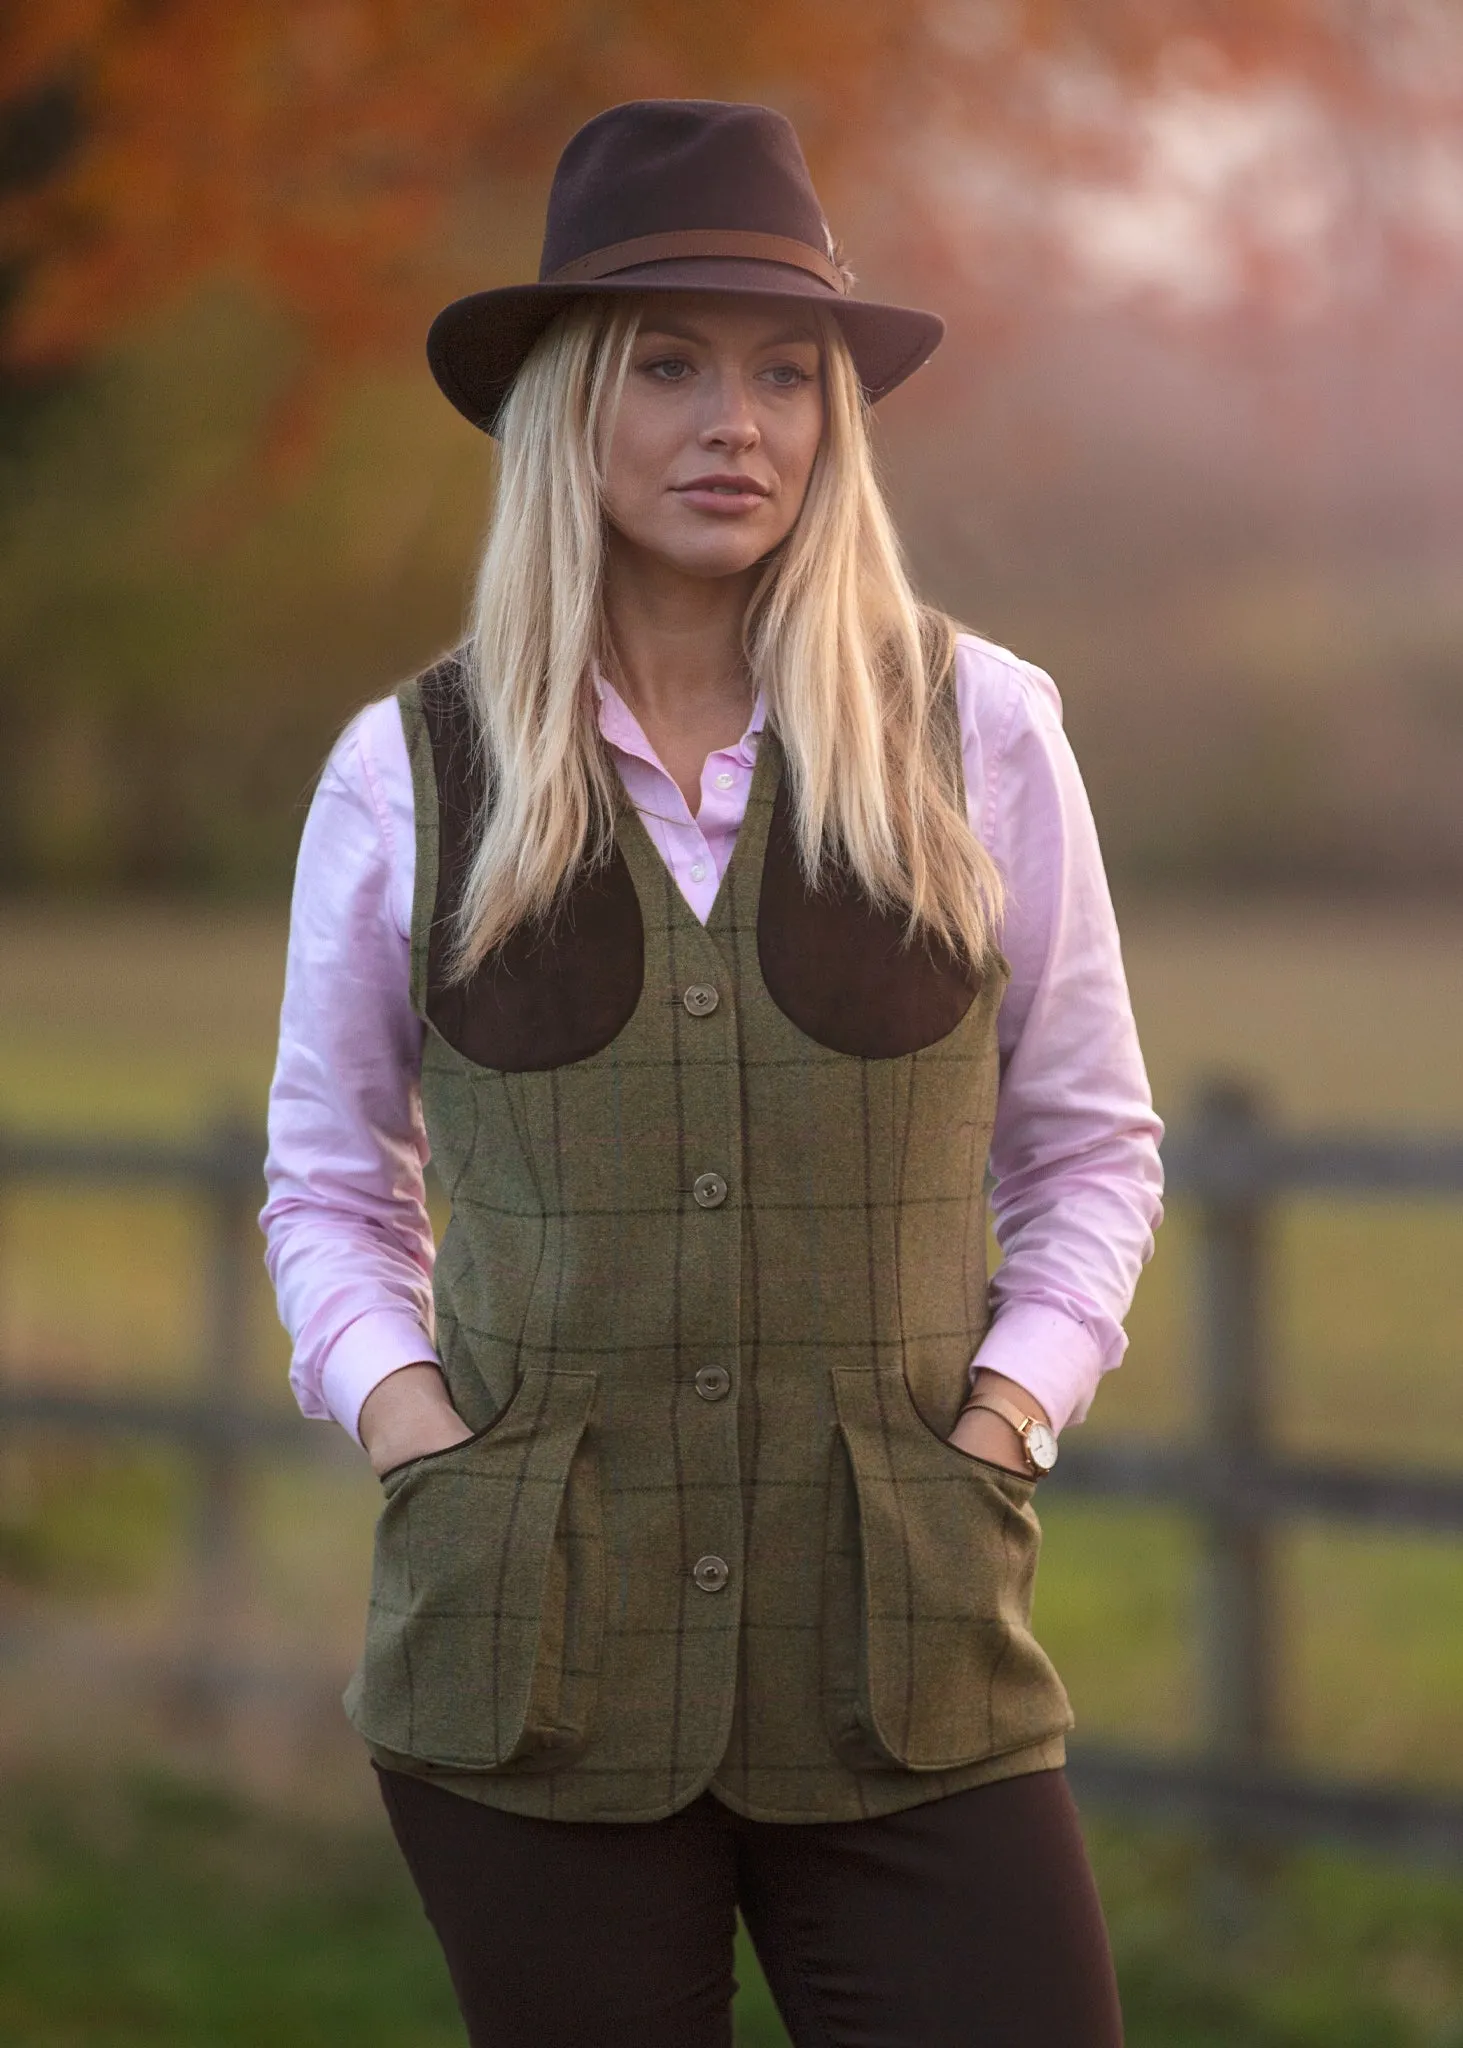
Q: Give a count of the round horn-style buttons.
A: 4